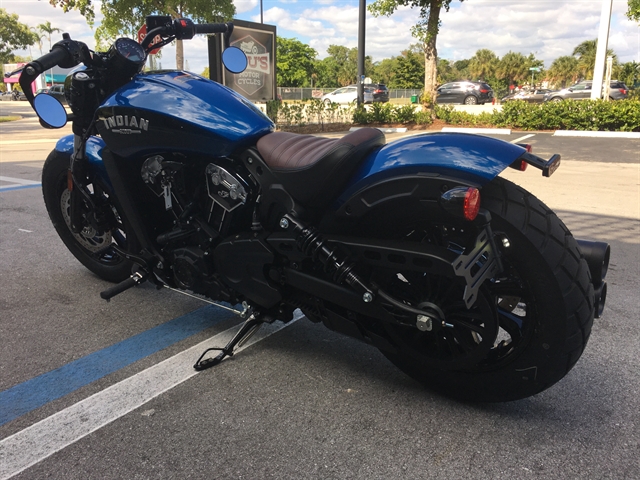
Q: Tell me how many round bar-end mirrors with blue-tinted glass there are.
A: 2